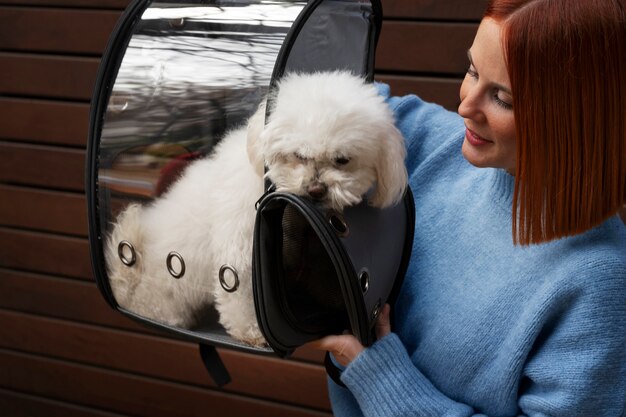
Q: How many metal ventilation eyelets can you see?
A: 6